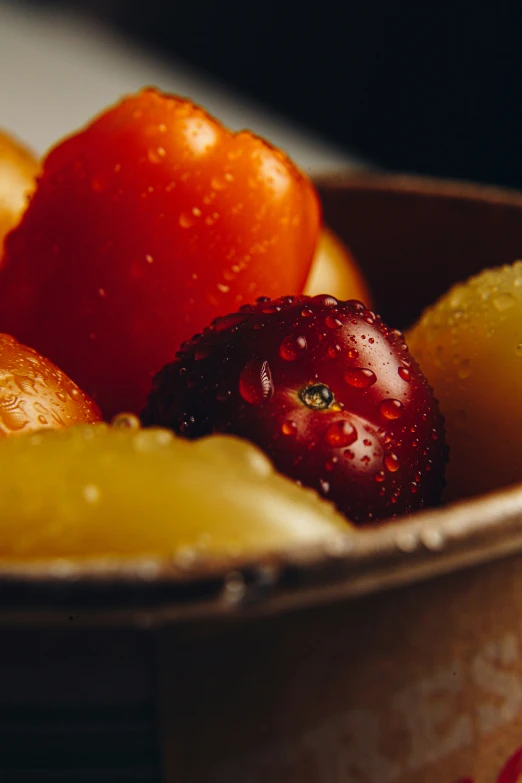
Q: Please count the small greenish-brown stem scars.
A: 1